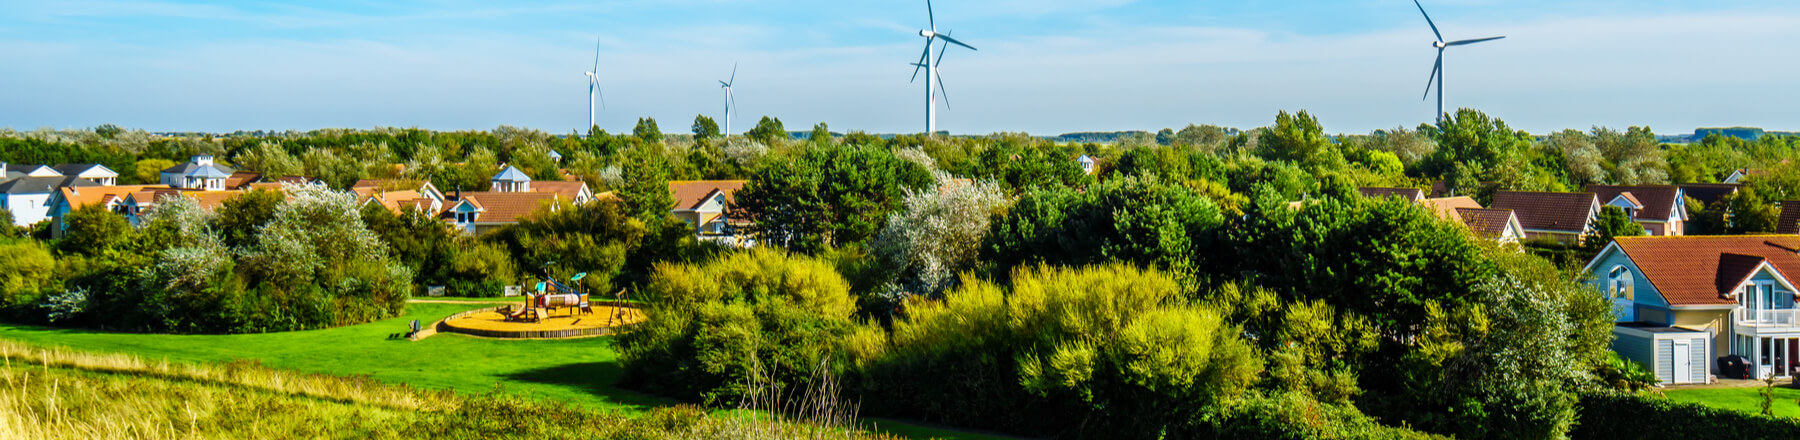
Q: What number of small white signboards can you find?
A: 2